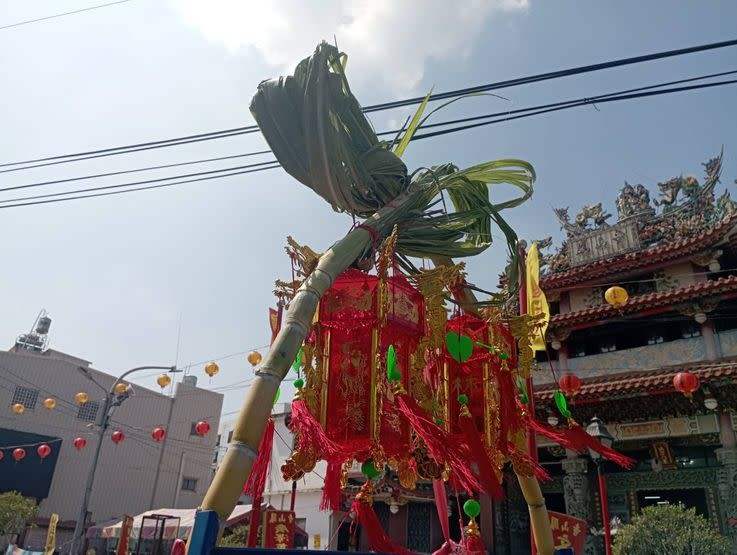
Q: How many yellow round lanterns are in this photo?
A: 8